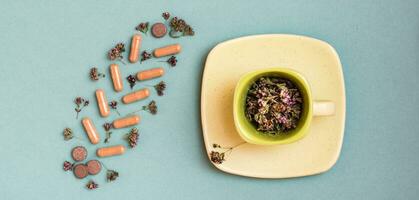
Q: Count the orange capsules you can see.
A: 9